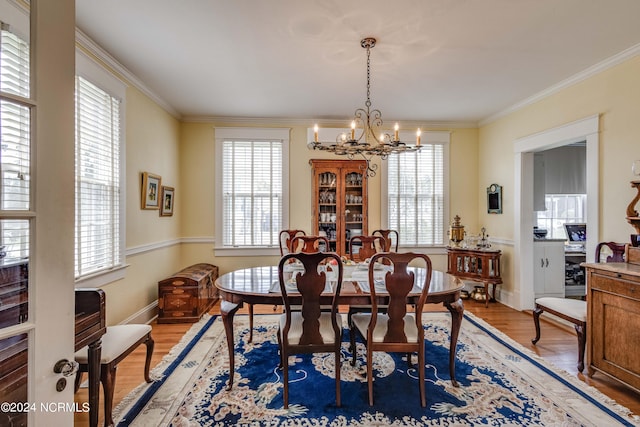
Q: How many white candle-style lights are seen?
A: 6